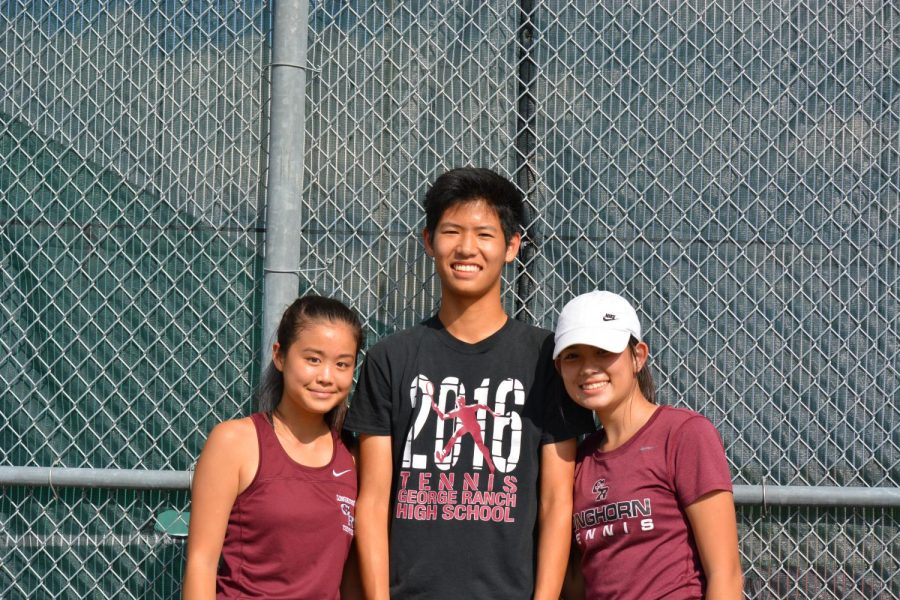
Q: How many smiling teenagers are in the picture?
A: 3